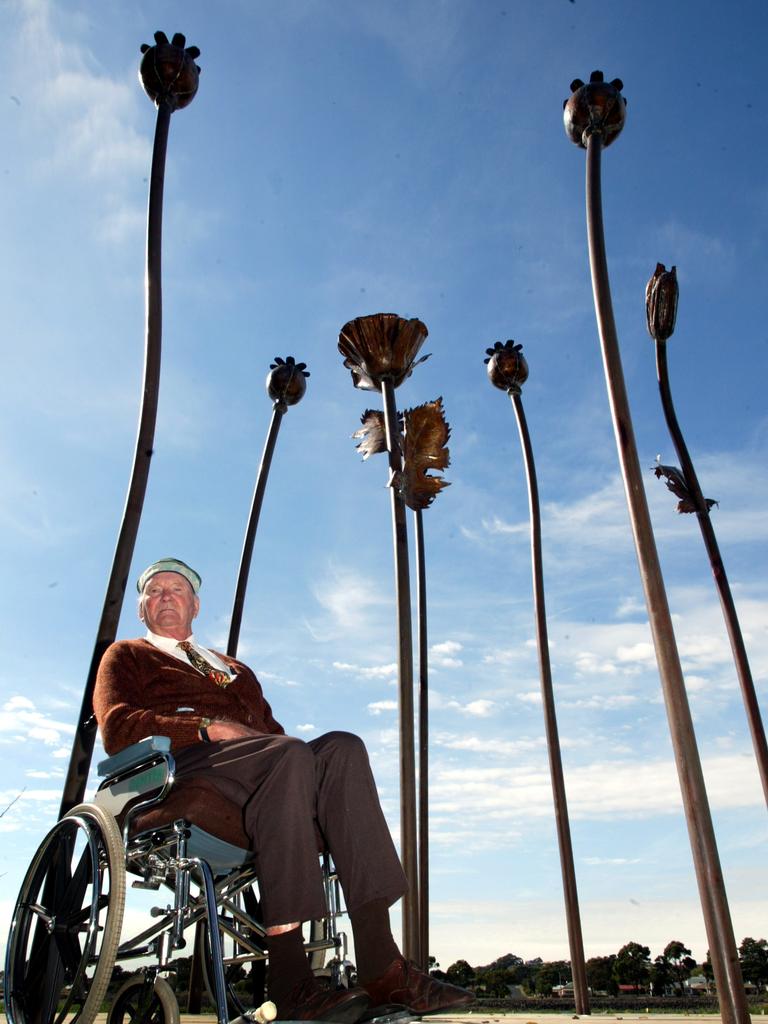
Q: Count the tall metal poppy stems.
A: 7